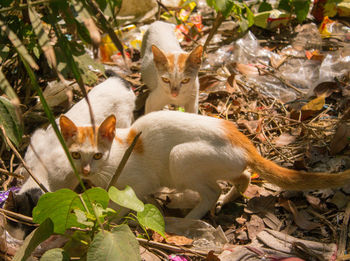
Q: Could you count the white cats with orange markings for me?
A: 2